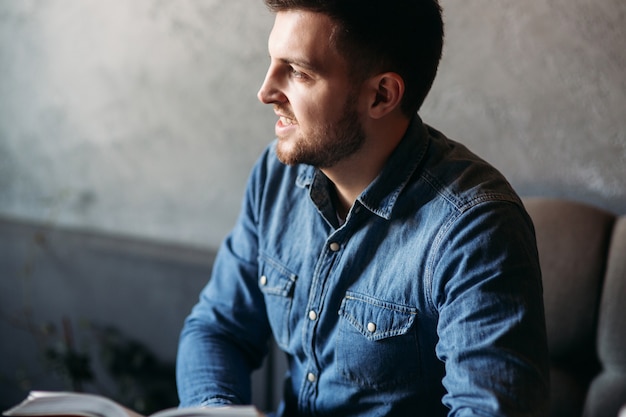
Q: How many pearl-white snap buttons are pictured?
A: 5